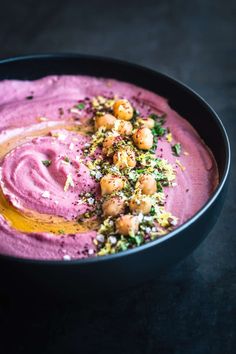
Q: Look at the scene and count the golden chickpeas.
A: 12